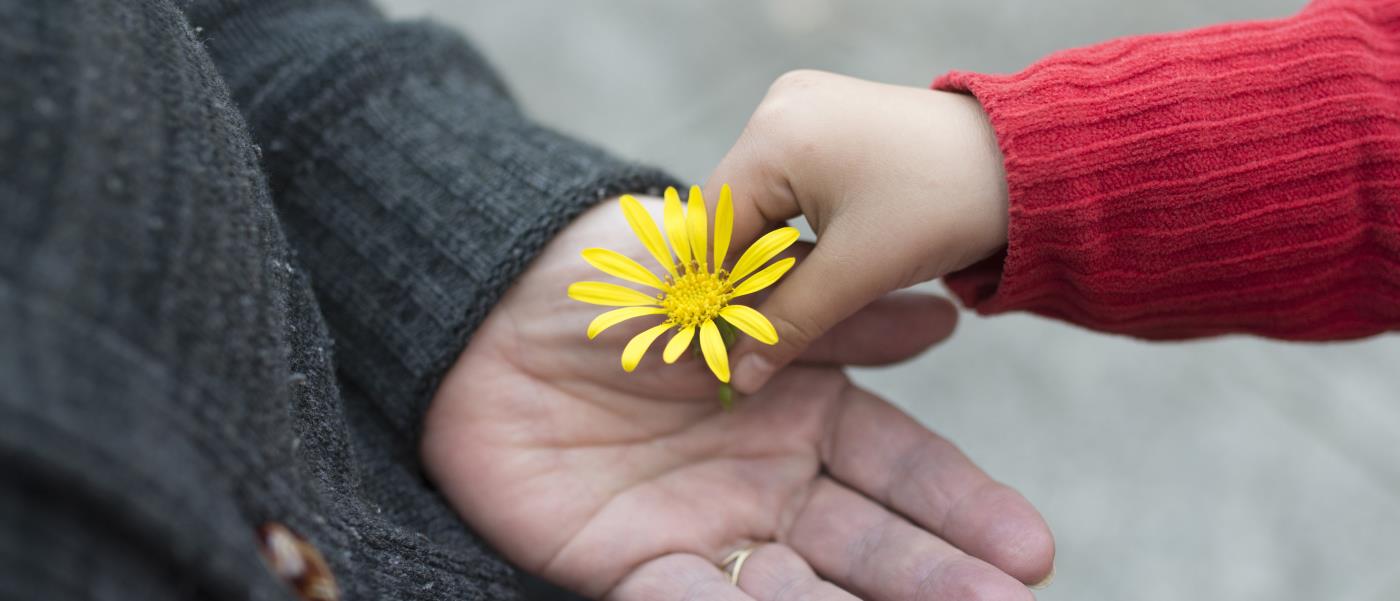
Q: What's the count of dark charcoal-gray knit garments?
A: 1